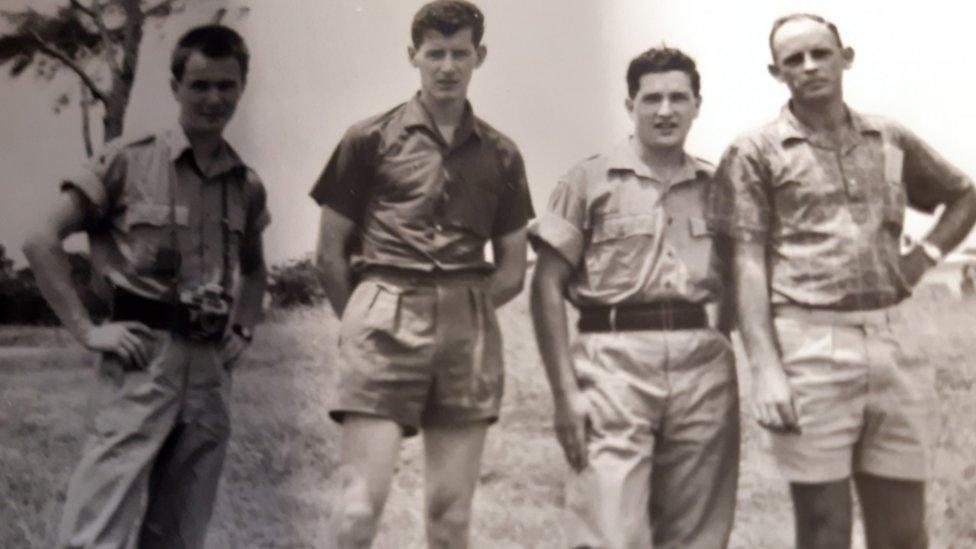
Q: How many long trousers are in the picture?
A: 2